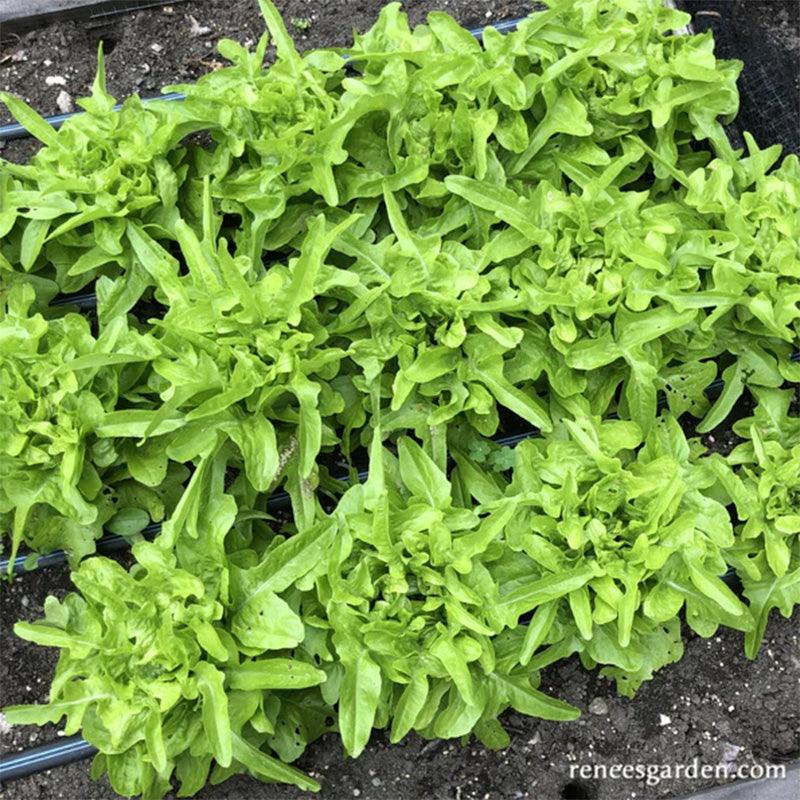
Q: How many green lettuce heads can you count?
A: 13